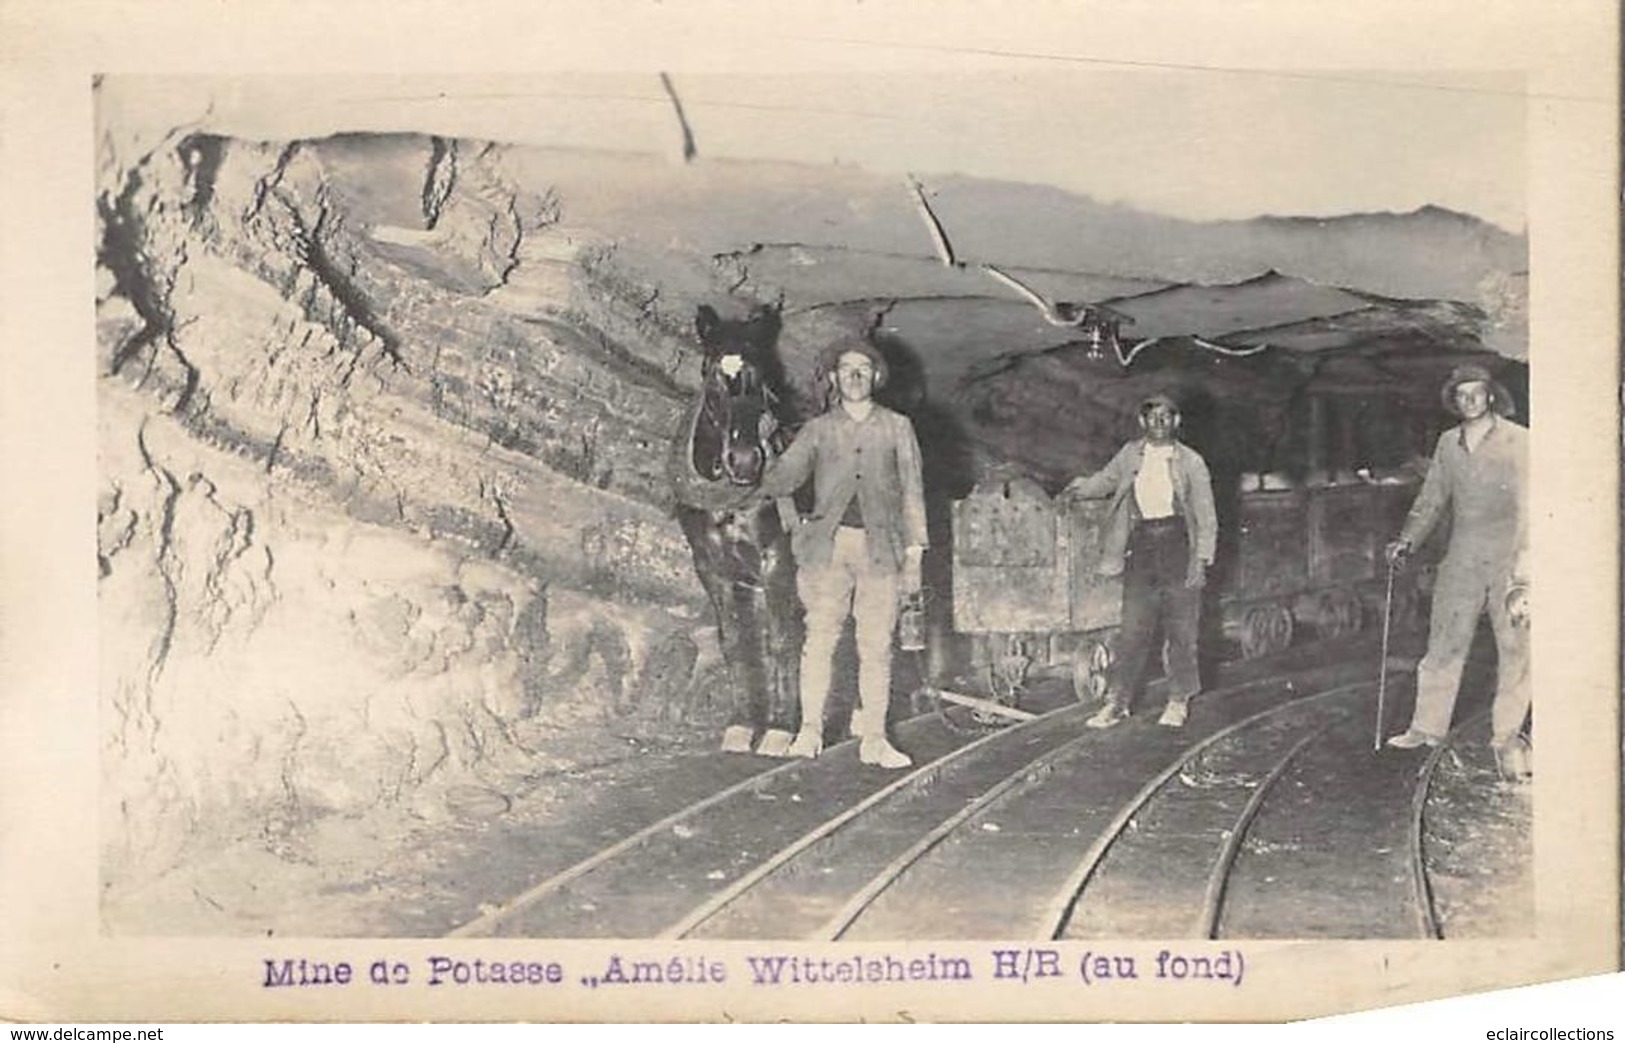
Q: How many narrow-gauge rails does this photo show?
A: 6